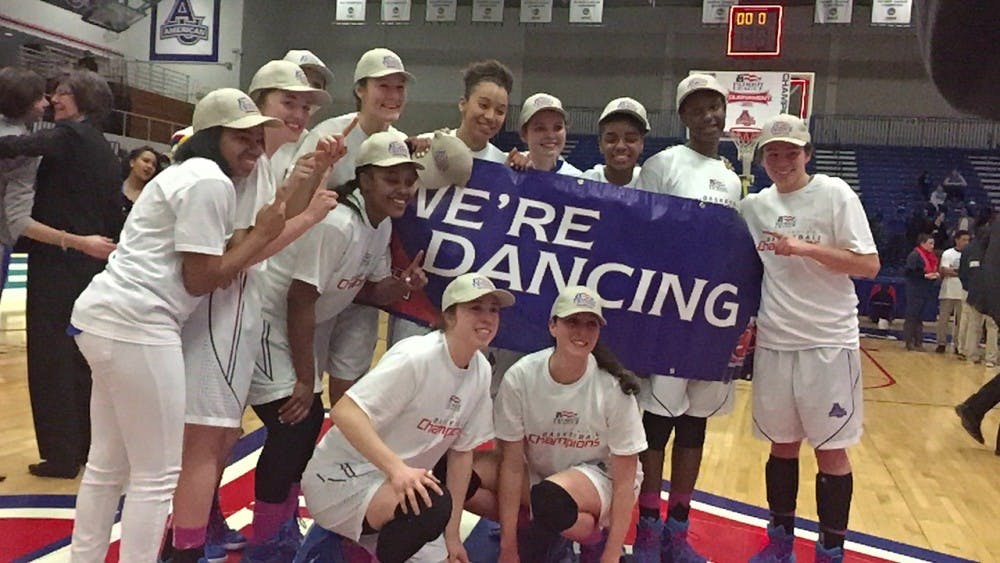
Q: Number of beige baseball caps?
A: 12